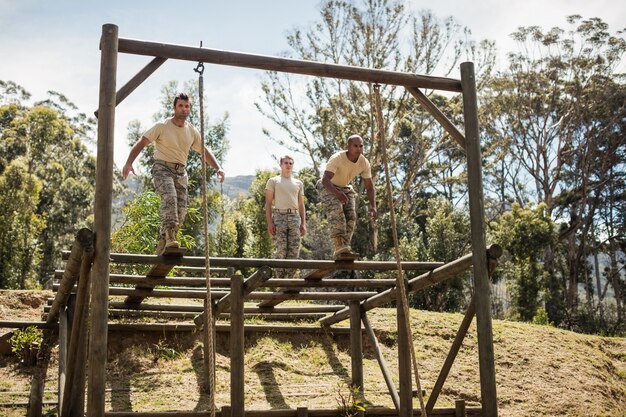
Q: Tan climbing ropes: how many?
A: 2